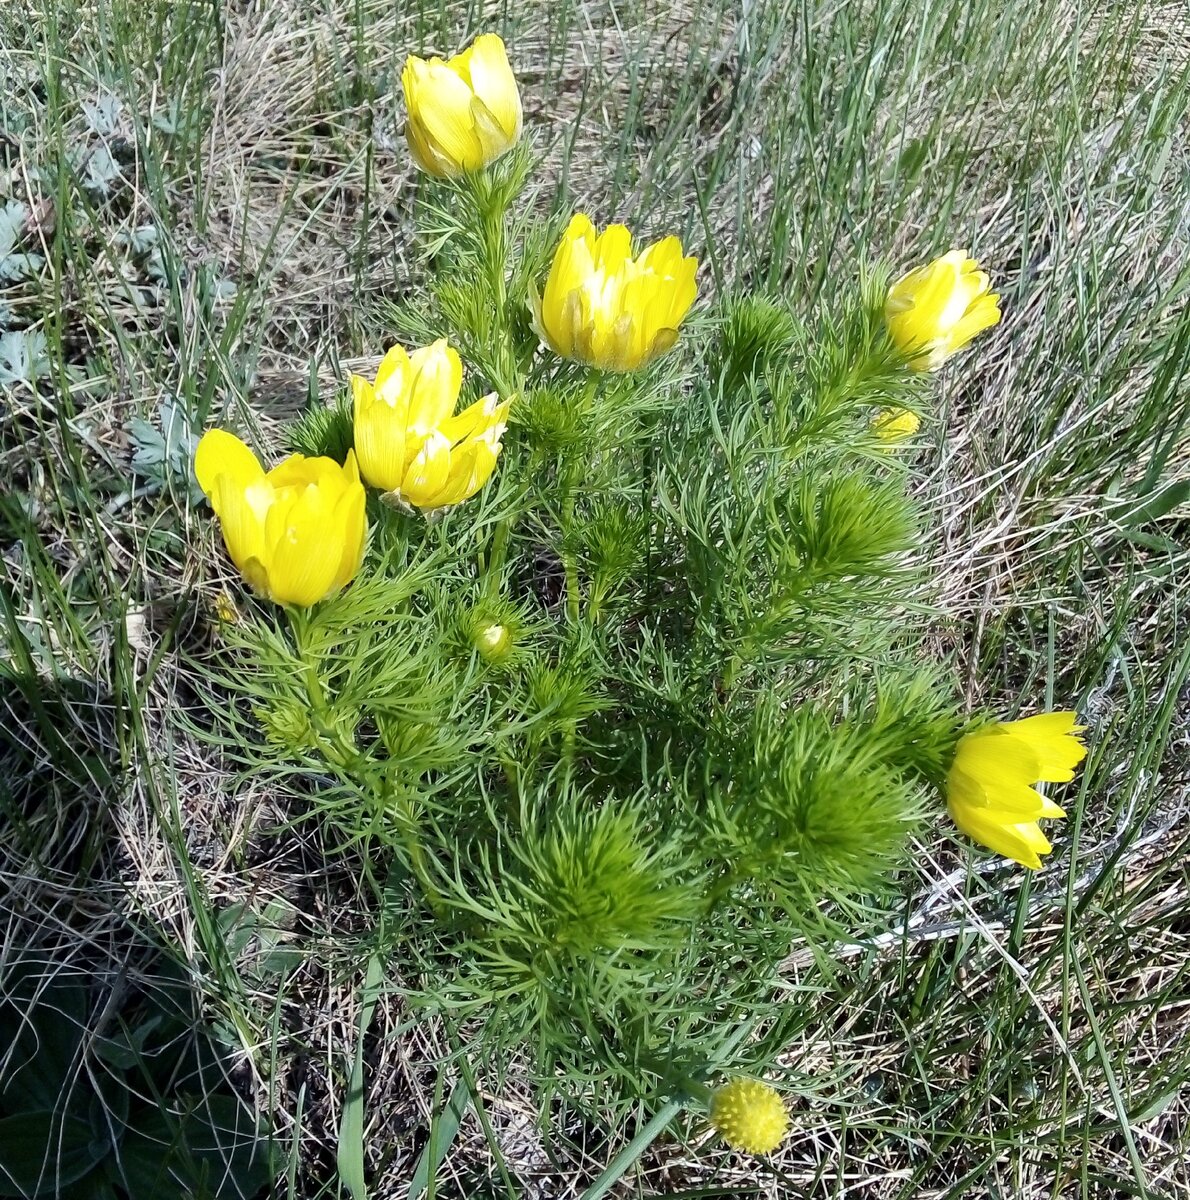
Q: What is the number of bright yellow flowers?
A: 6